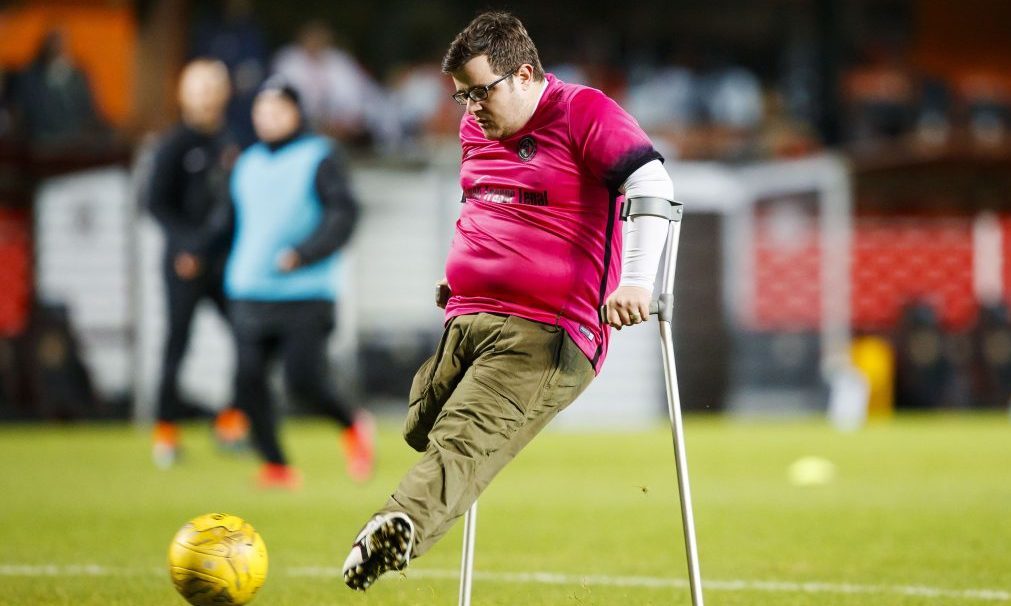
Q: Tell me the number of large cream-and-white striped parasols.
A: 0